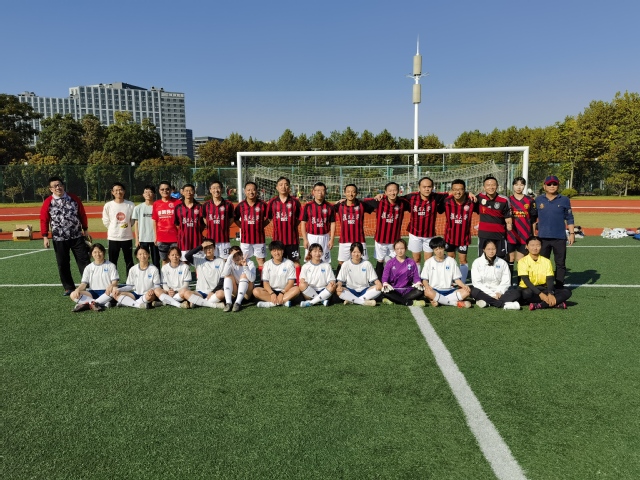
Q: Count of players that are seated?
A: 12